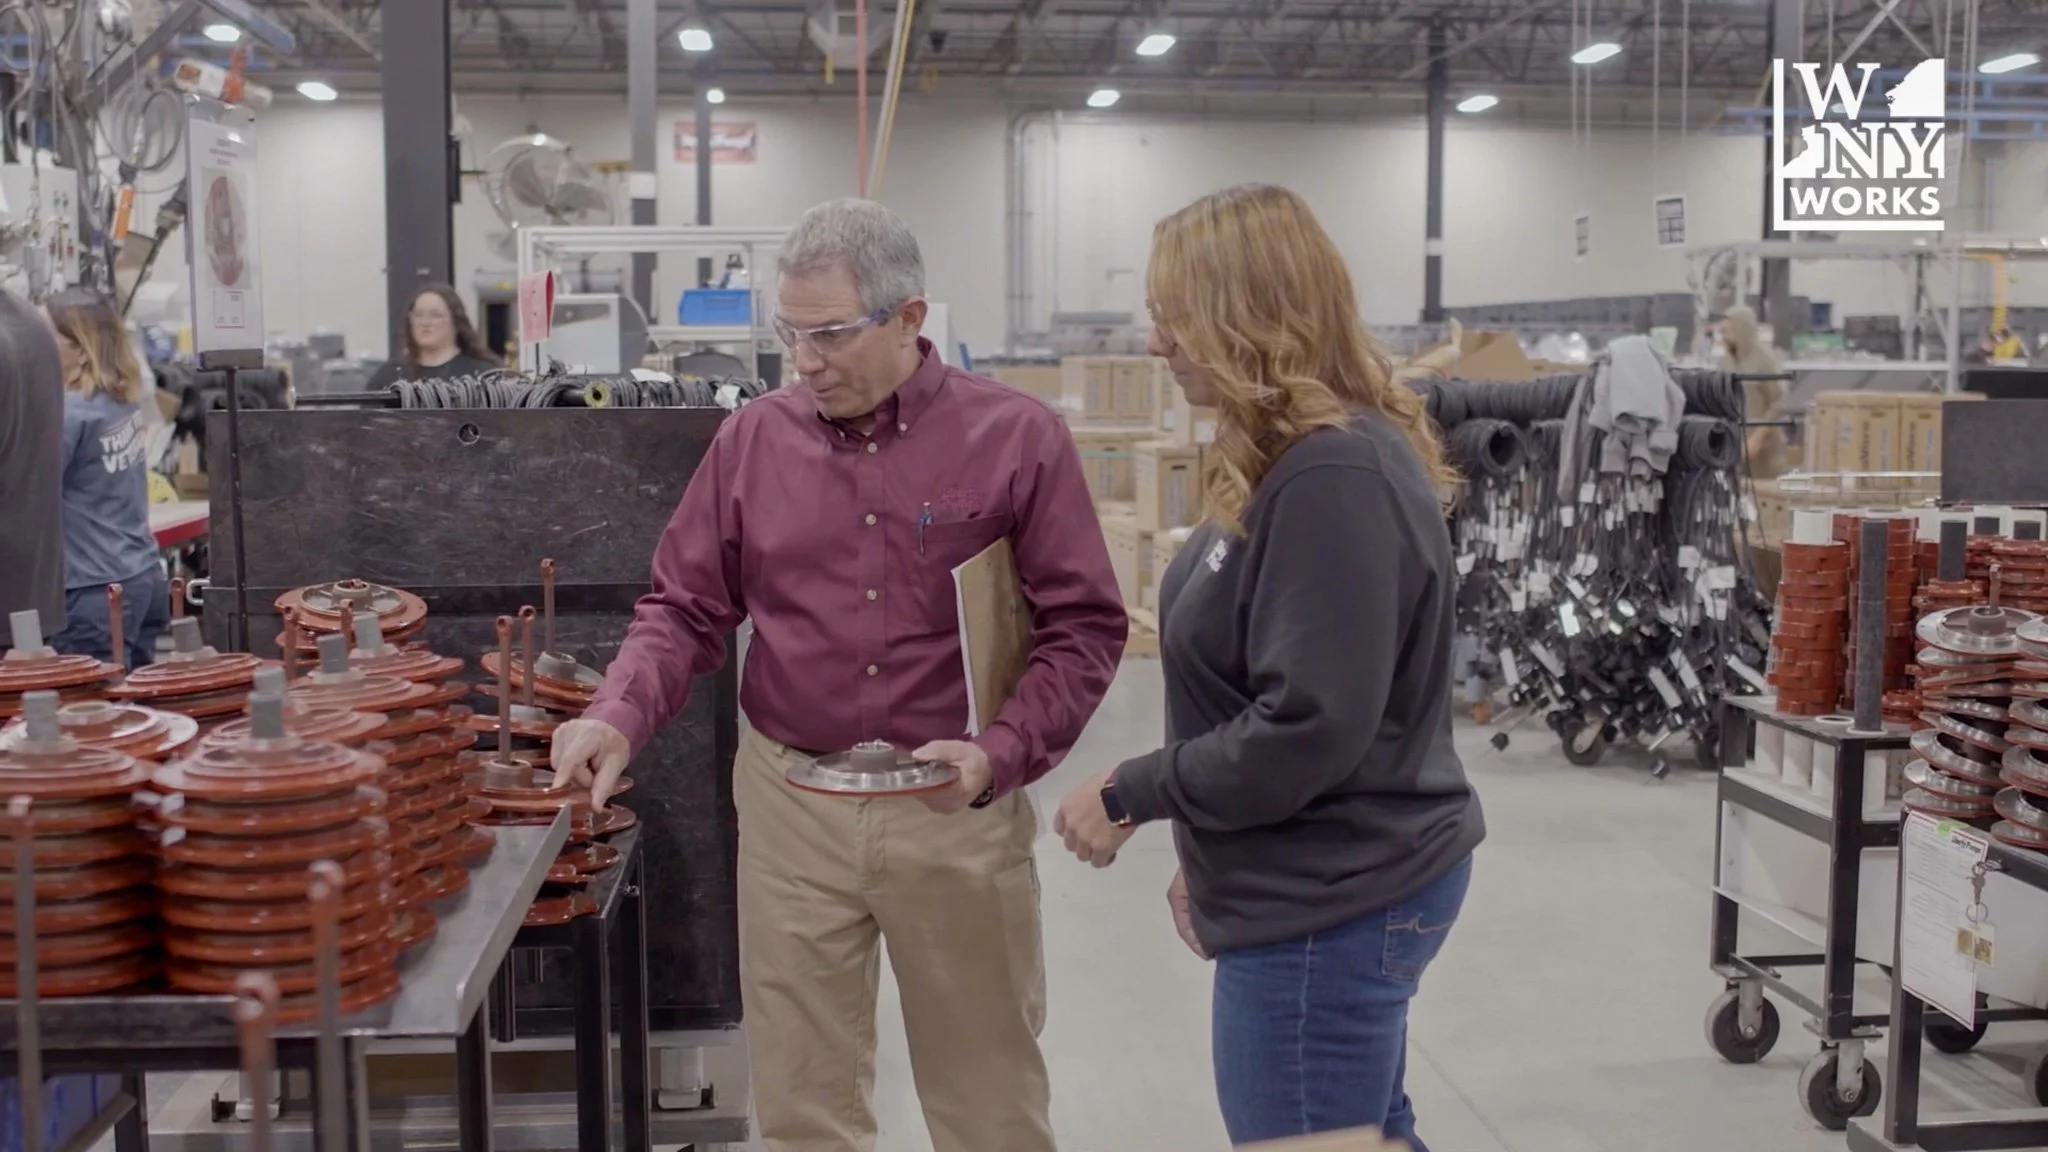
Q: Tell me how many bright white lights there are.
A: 9